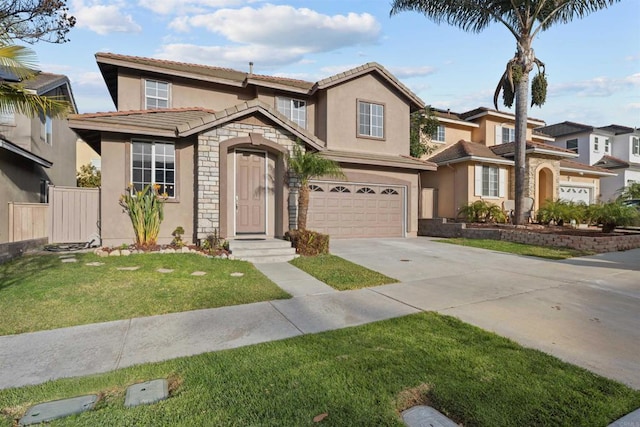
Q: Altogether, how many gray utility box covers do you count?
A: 3